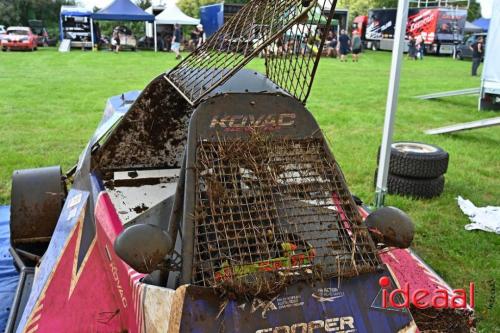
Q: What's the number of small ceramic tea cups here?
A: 0